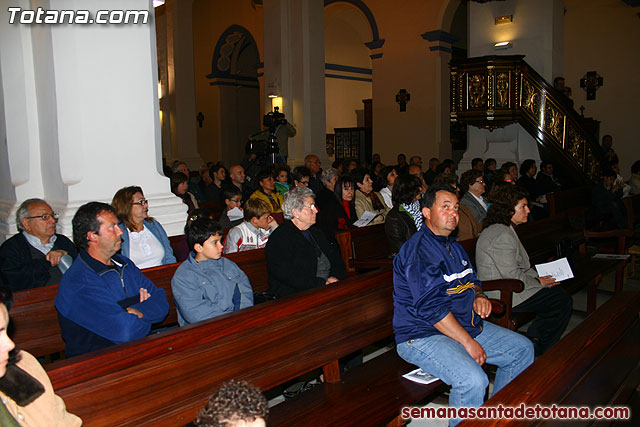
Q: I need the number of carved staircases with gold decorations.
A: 1